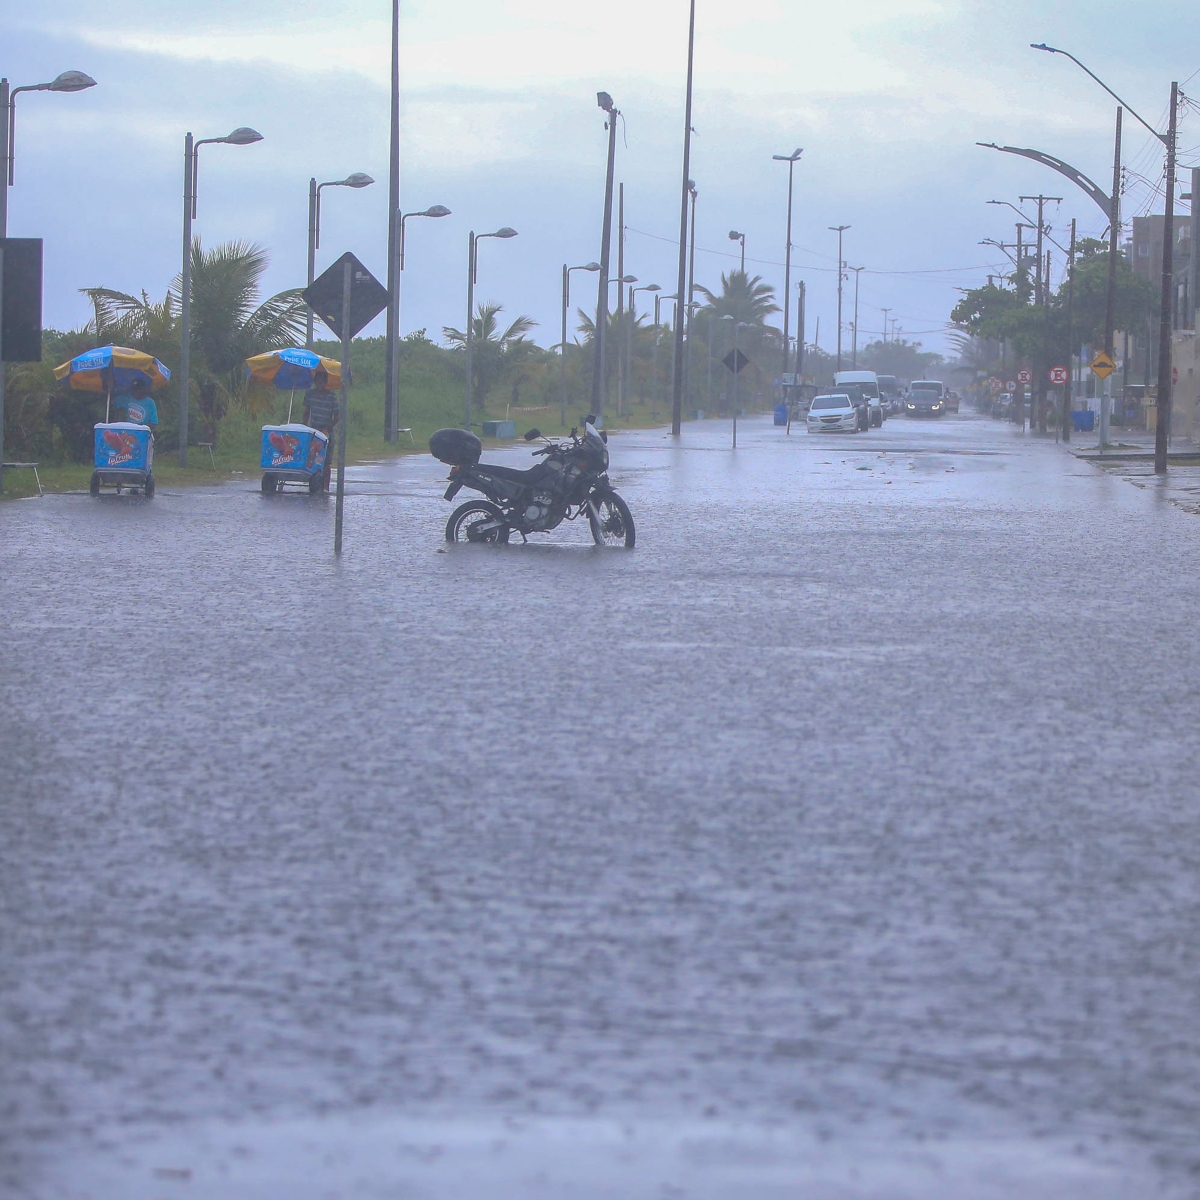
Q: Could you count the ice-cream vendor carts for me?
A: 2